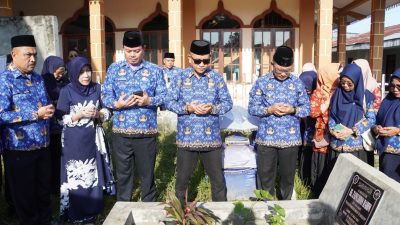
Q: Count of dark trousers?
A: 4